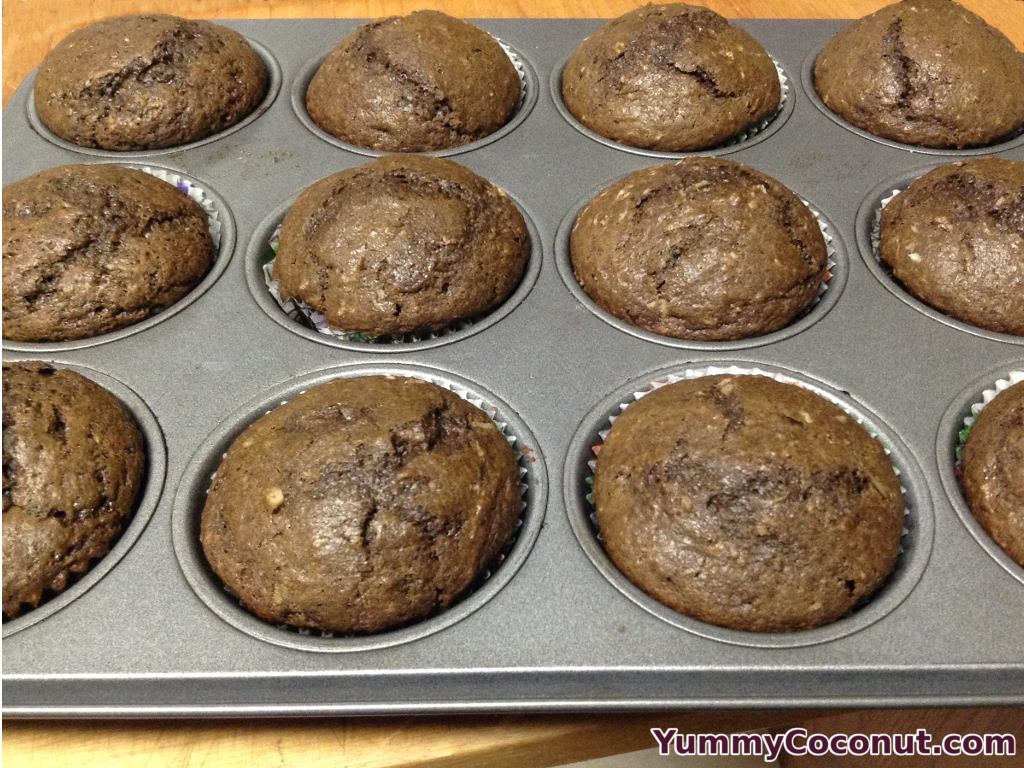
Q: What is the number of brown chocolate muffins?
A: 12